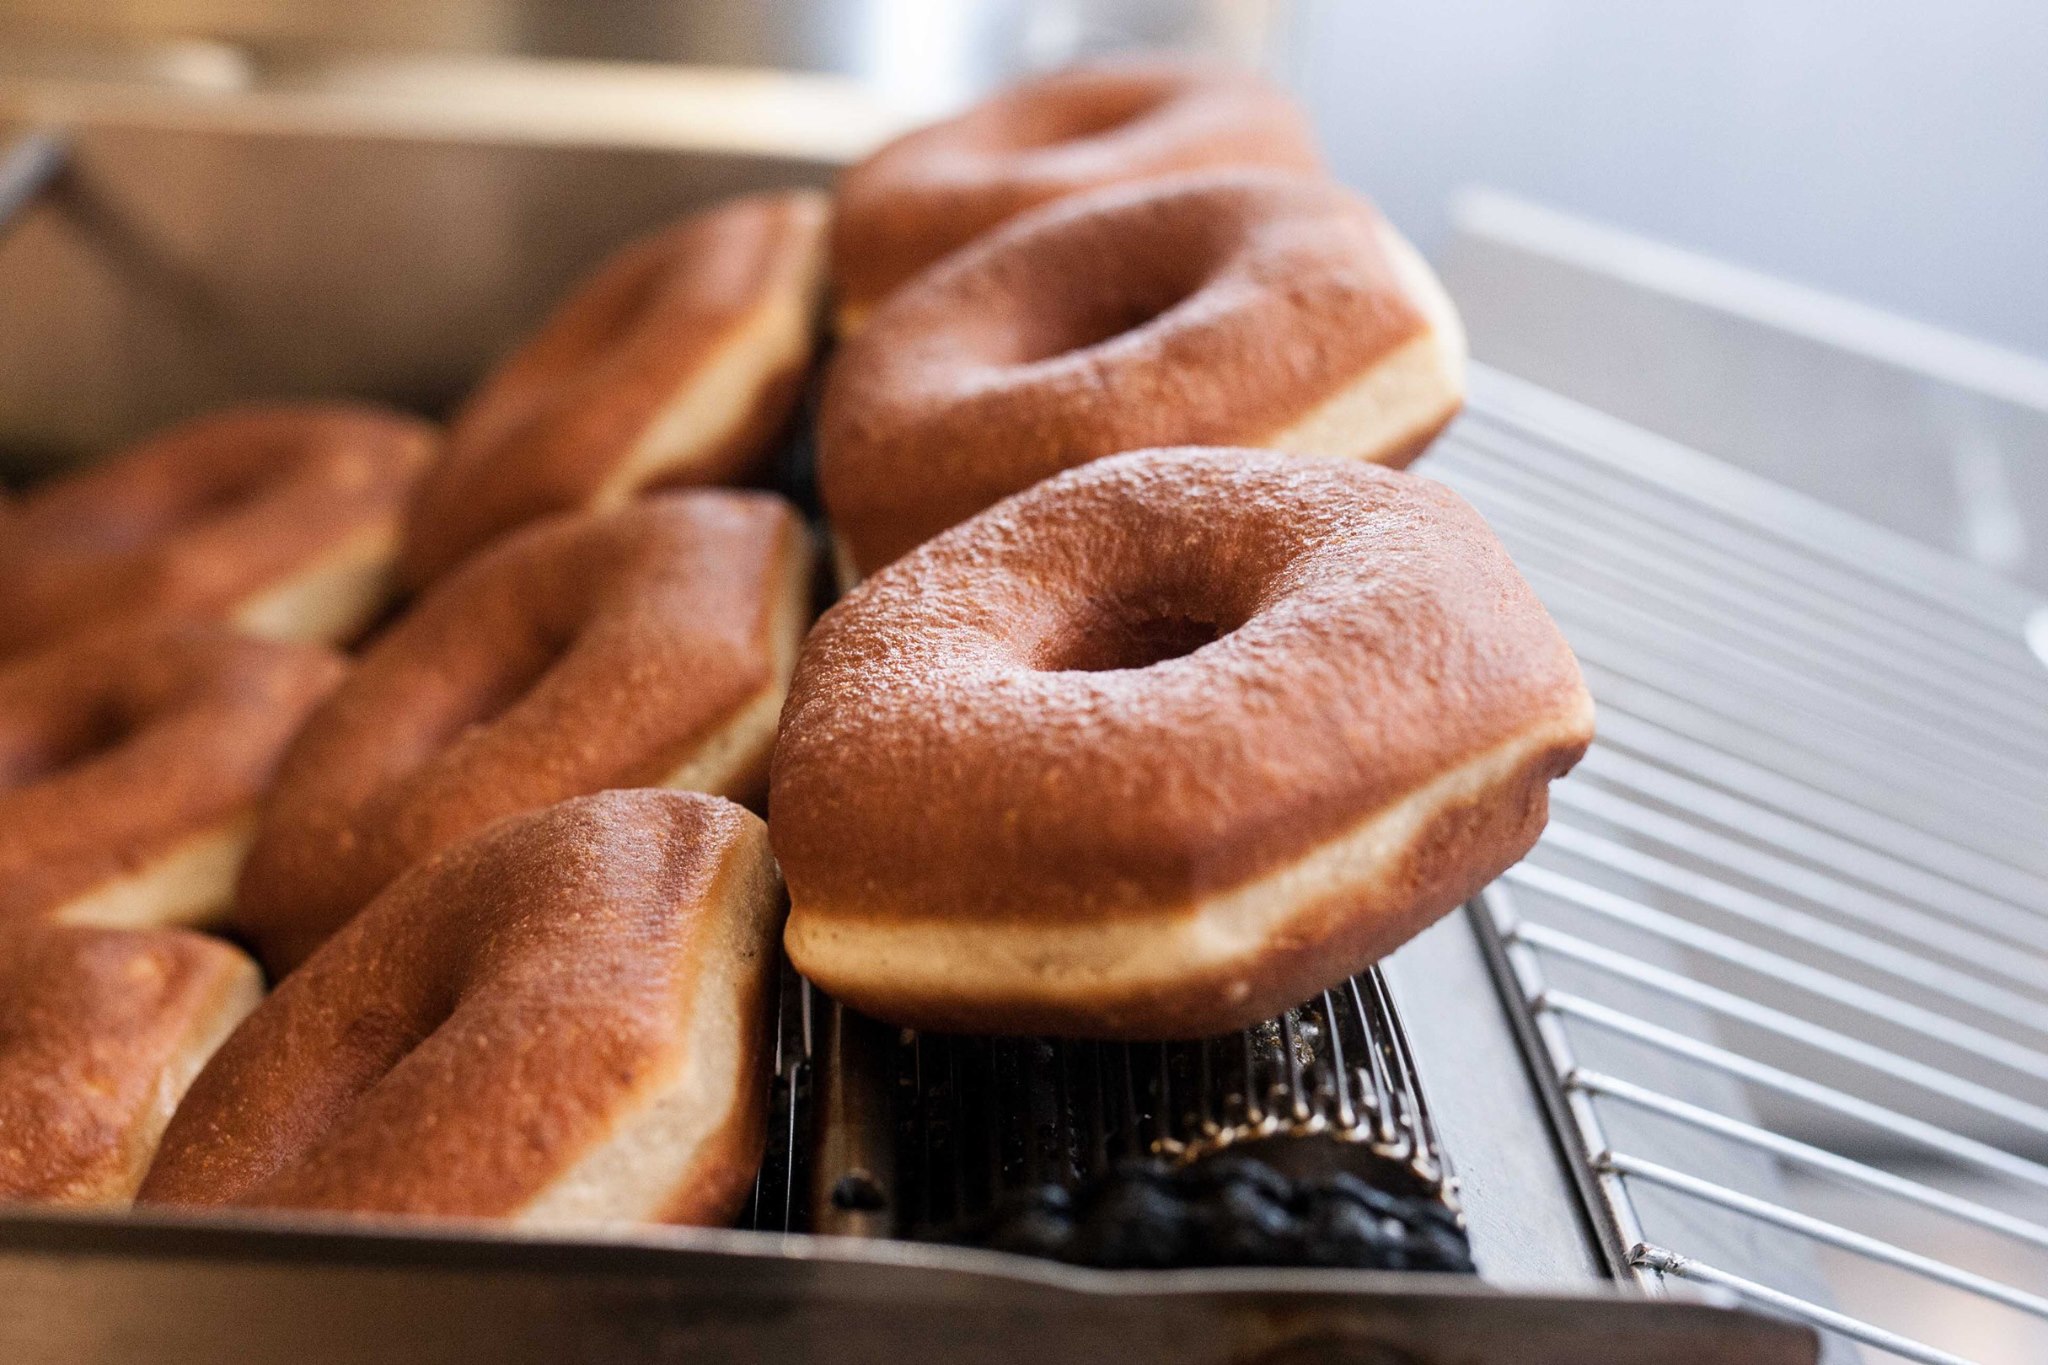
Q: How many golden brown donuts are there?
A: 9